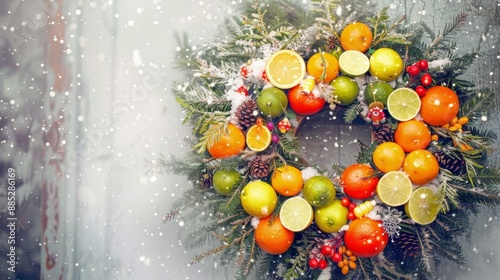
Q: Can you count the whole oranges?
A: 12